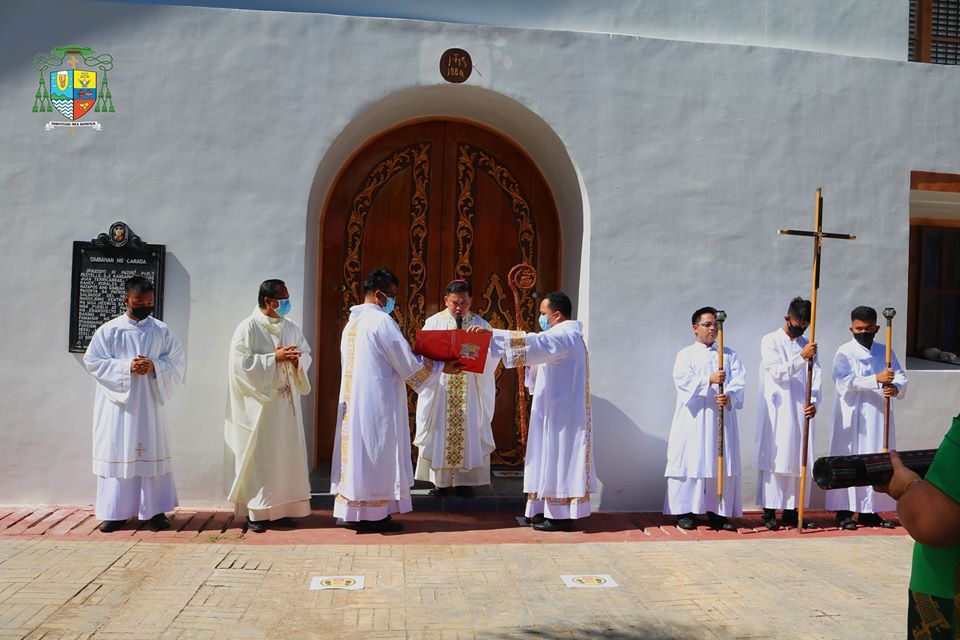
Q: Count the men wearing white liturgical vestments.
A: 8